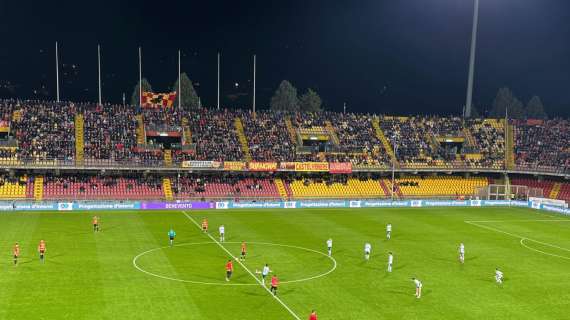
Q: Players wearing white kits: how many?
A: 9